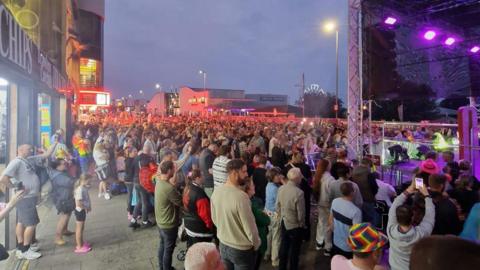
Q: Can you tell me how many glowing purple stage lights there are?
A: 4